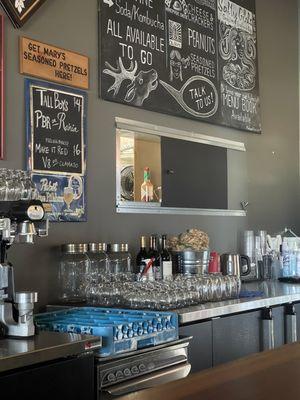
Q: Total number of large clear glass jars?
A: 3